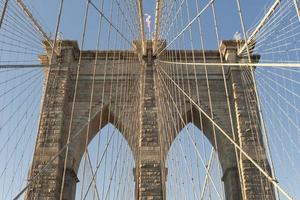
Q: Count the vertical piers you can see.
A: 3